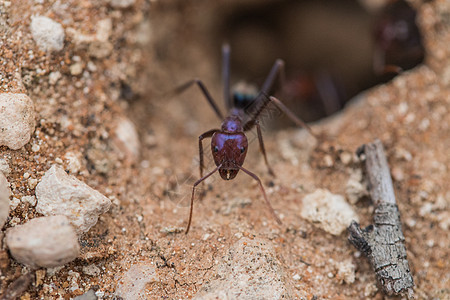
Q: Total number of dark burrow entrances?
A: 1